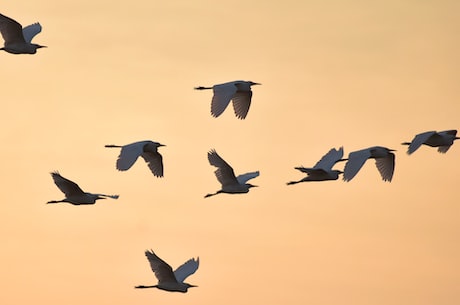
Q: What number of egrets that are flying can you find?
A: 9